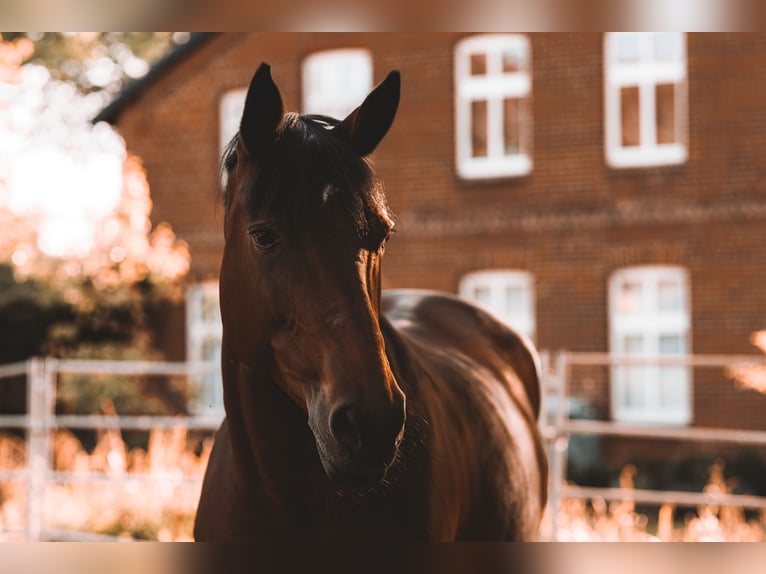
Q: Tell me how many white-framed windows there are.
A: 7